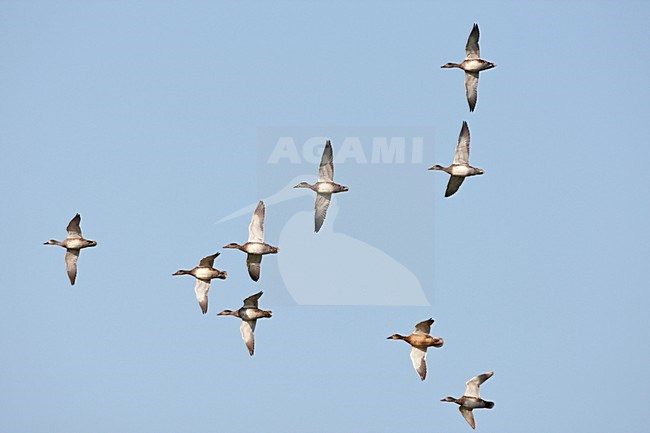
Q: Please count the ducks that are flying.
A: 9